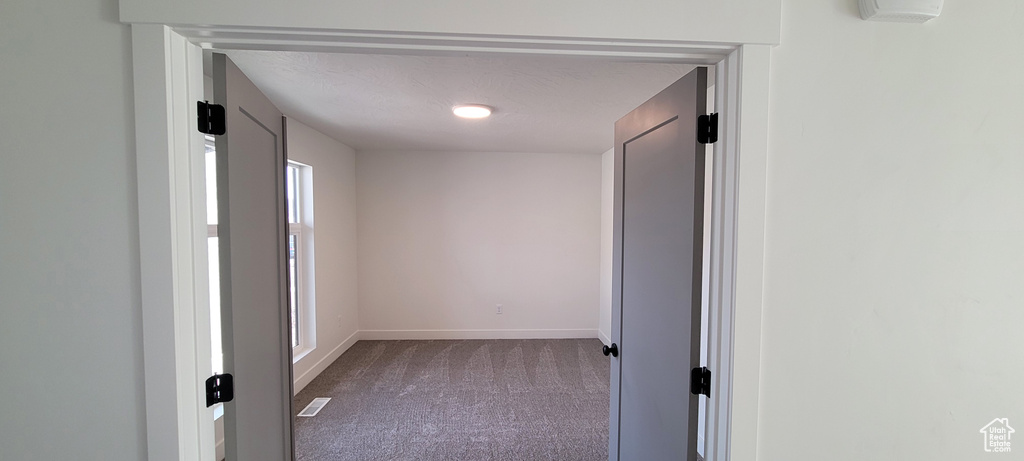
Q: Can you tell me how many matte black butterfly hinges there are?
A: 4